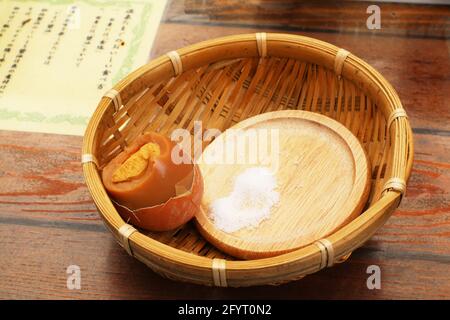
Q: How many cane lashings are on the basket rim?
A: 10